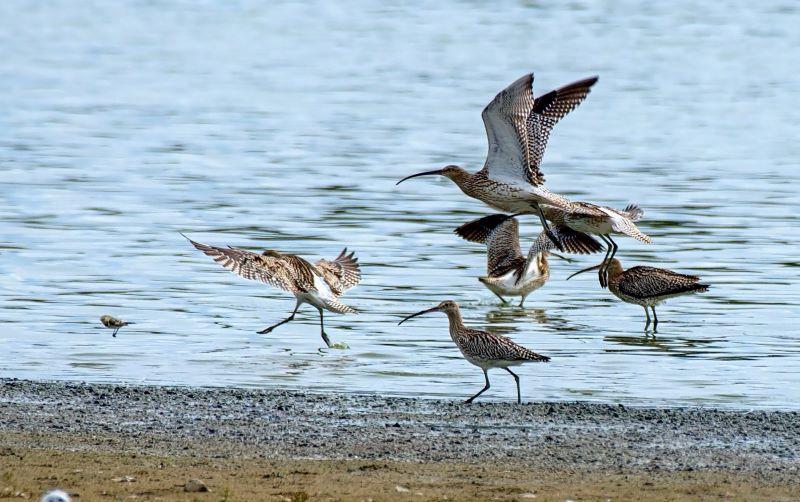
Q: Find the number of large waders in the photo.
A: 6